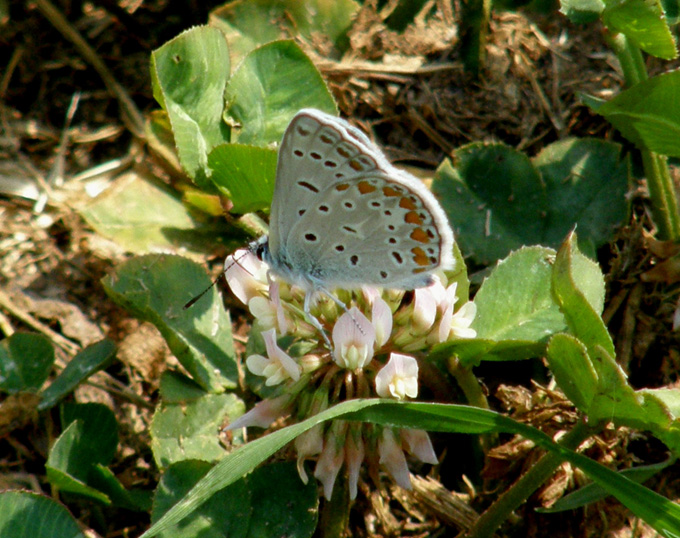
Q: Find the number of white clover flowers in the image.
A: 1